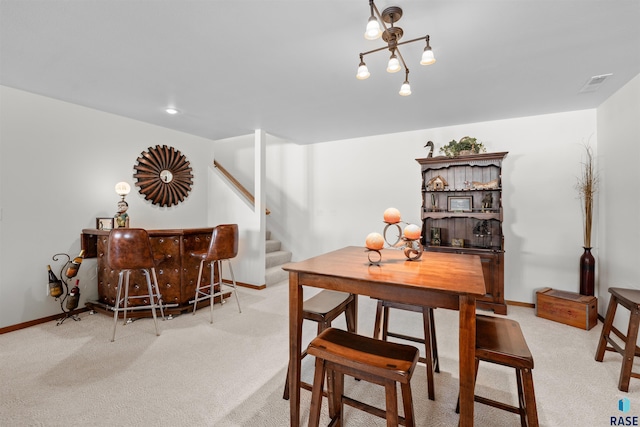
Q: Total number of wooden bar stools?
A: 5